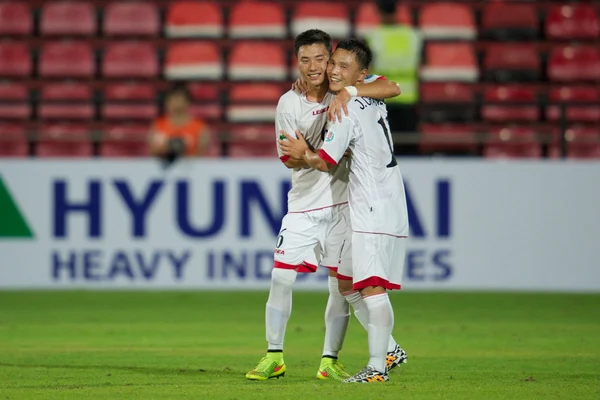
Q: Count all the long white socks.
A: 4